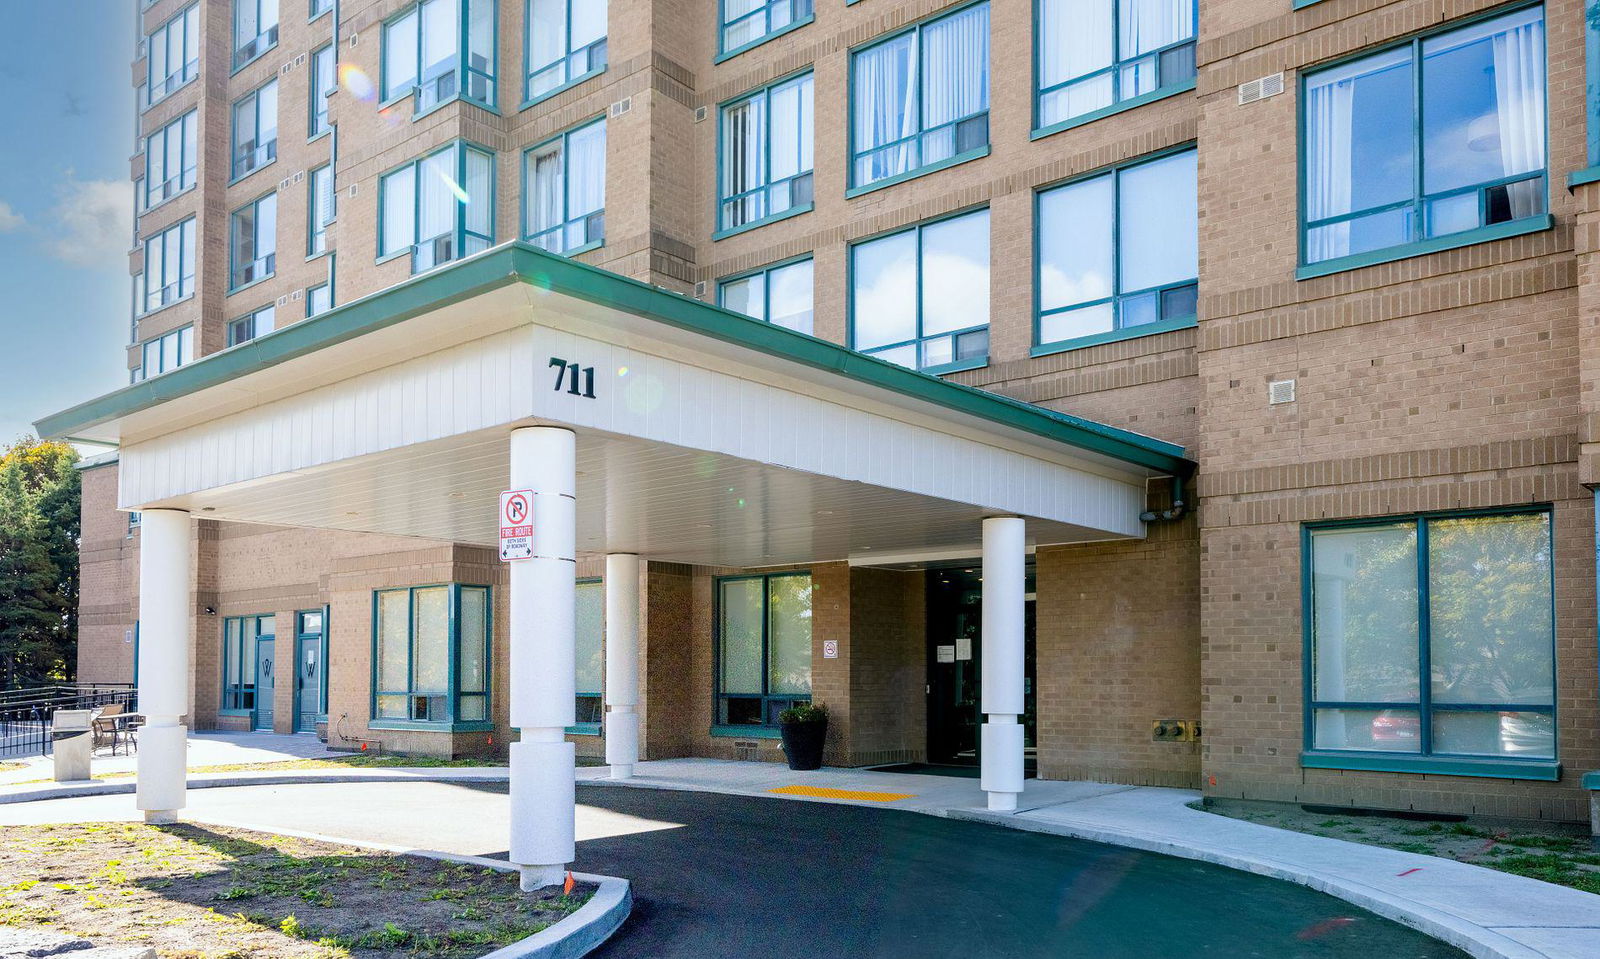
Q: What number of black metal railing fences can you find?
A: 1